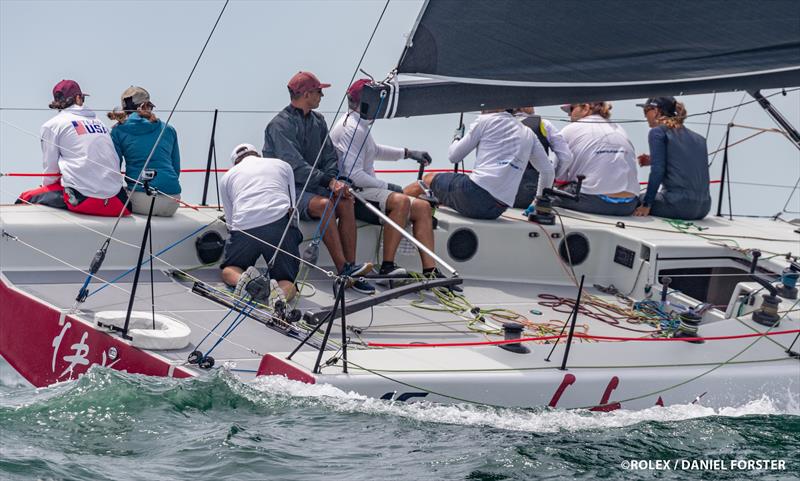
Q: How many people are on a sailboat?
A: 9